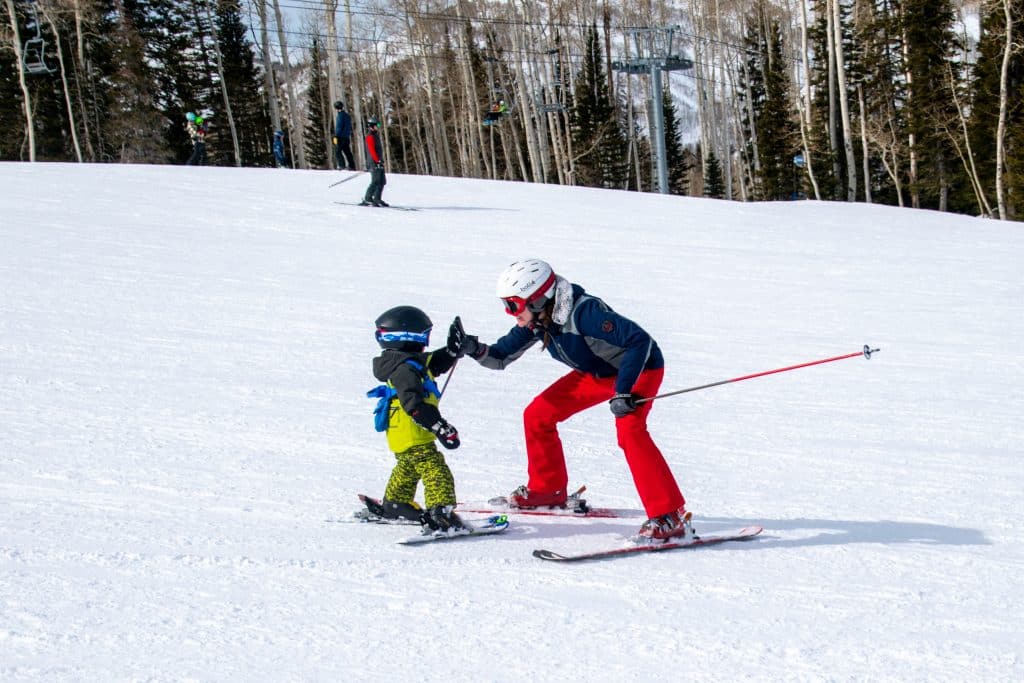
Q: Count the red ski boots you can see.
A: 2